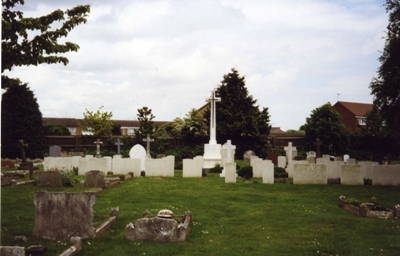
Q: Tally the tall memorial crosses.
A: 1